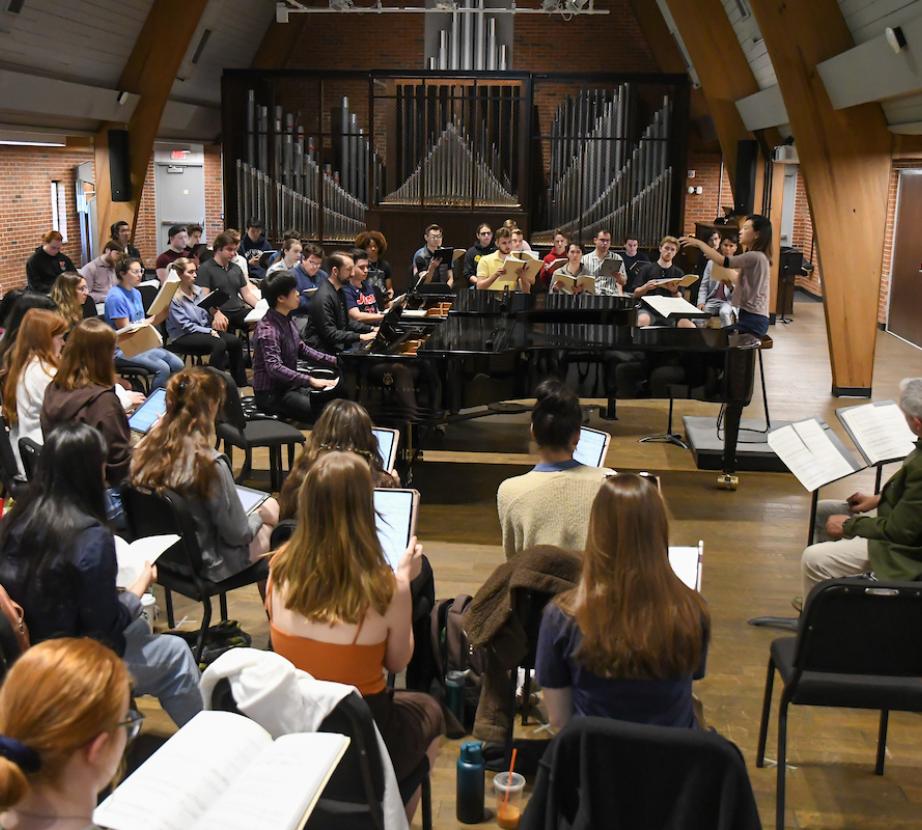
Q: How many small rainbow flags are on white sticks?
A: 0